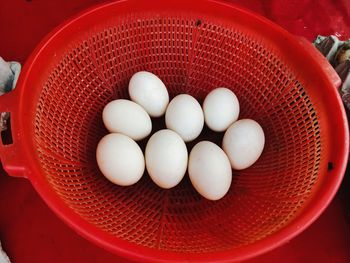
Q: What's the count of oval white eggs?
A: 8